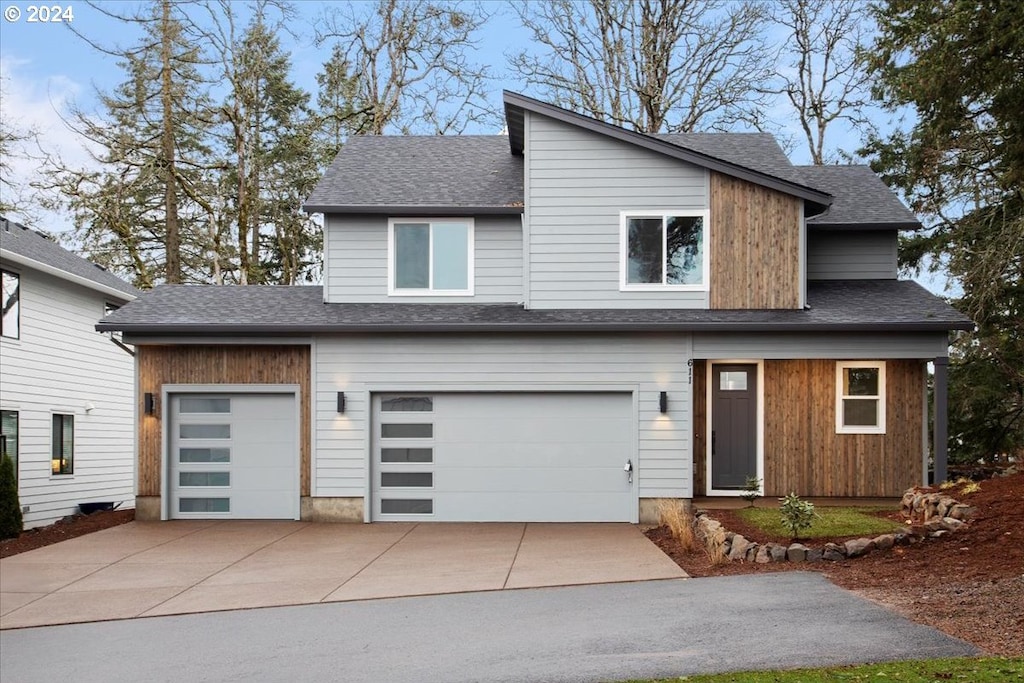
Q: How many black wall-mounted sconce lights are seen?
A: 3